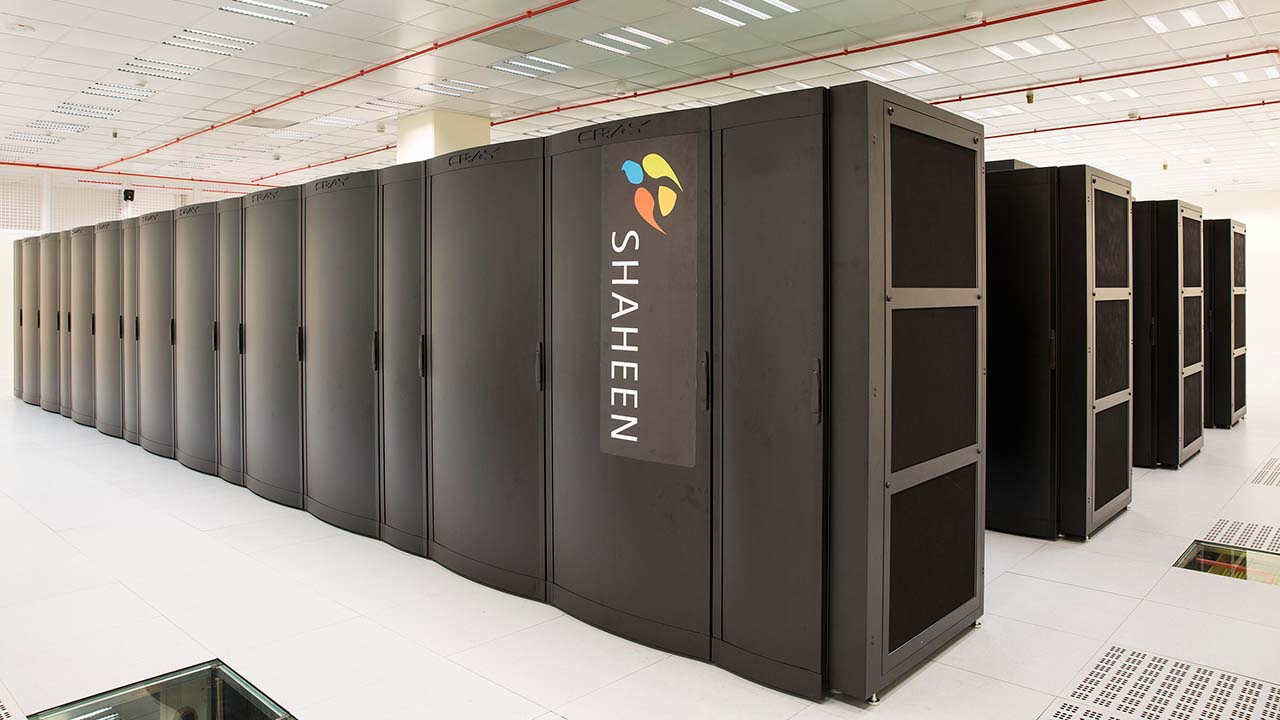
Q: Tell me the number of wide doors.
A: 10